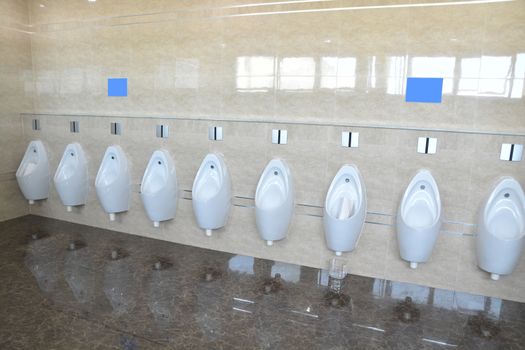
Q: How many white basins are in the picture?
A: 9